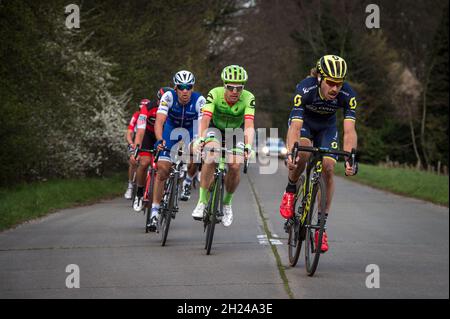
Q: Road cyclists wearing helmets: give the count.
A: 5